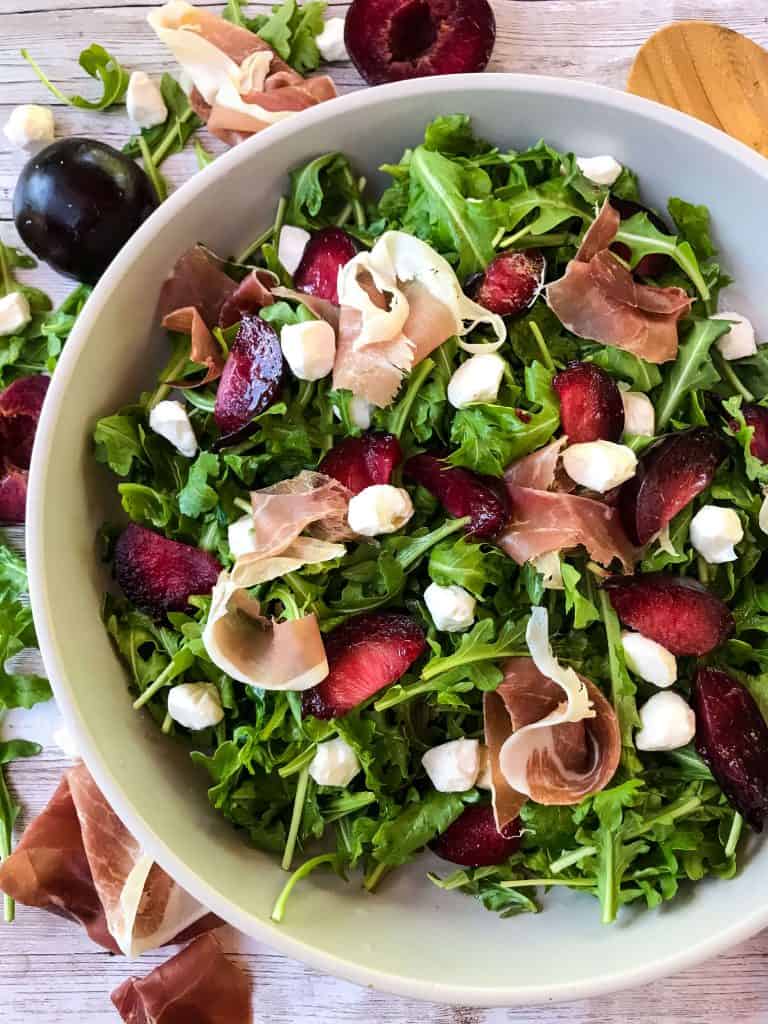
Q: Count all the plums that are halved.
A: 2